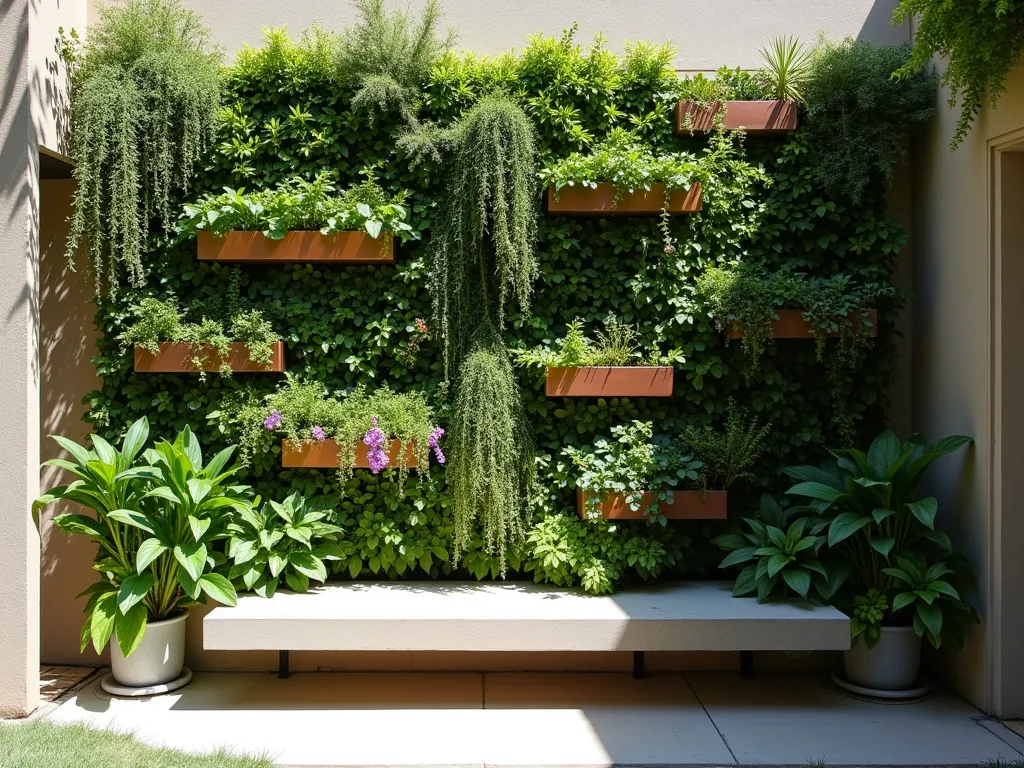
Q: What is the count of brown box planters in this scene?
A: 8